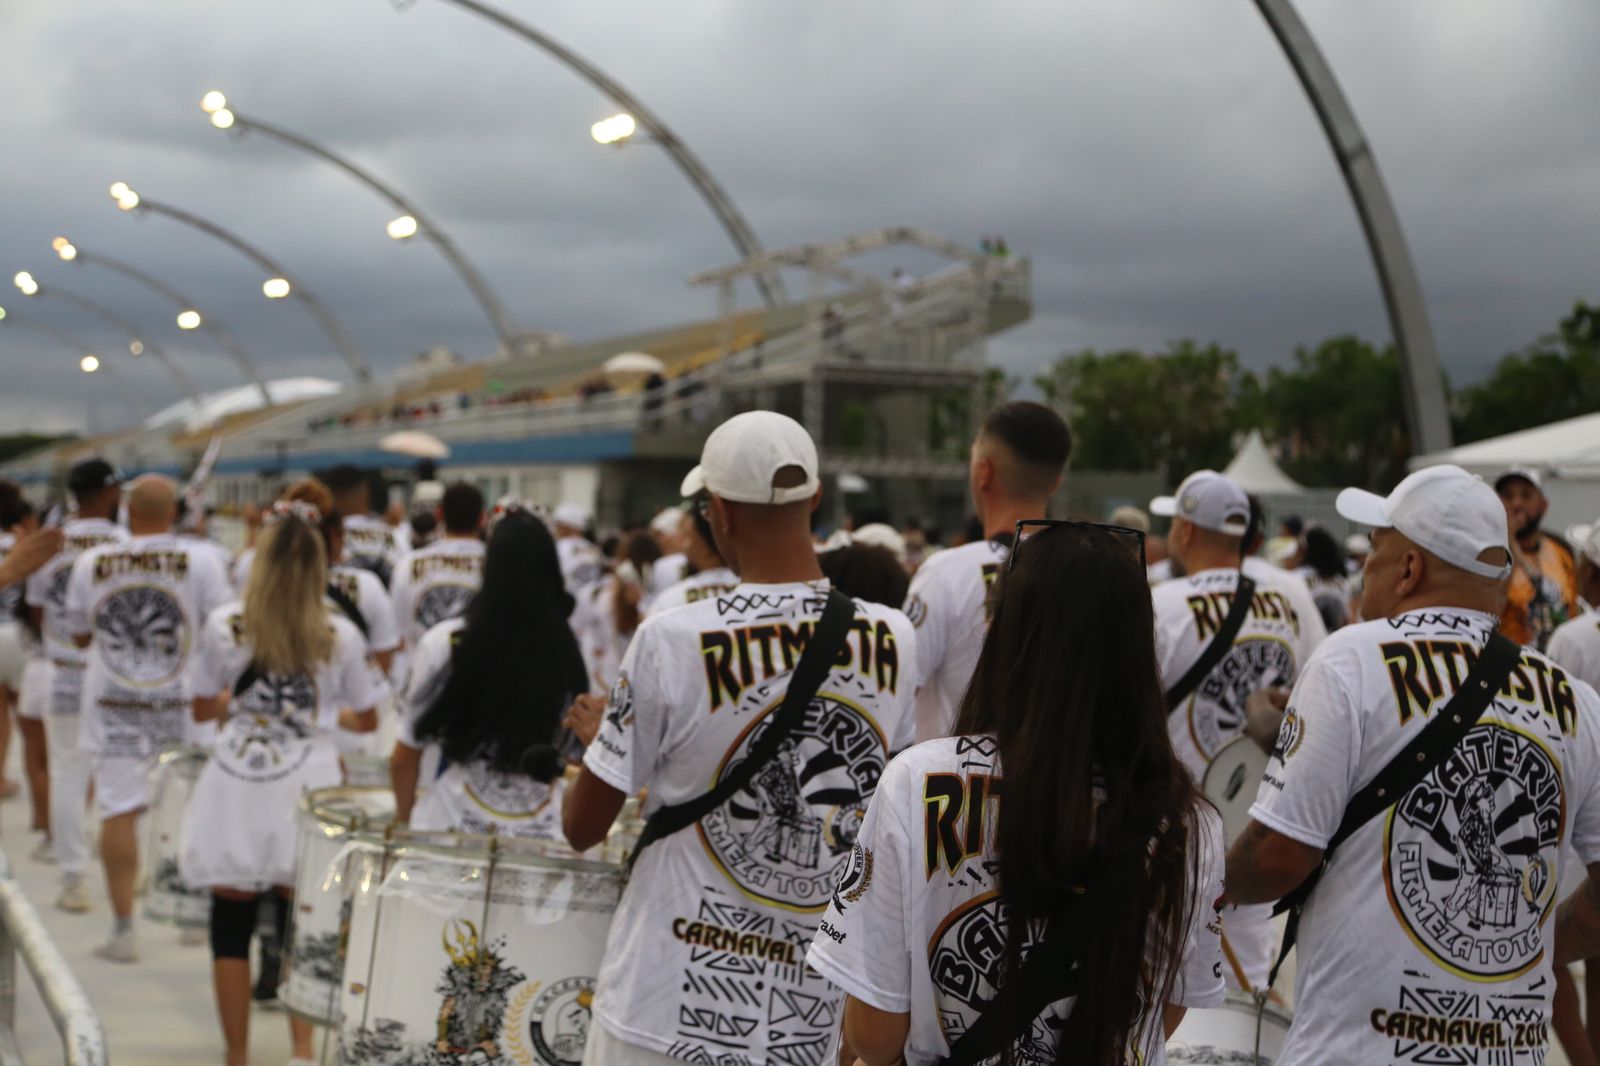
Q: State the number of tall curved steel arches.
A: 7